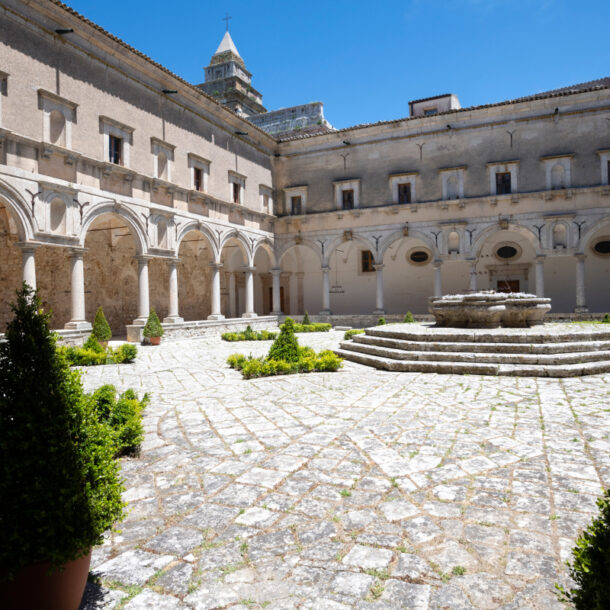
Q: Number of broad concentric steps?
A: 4